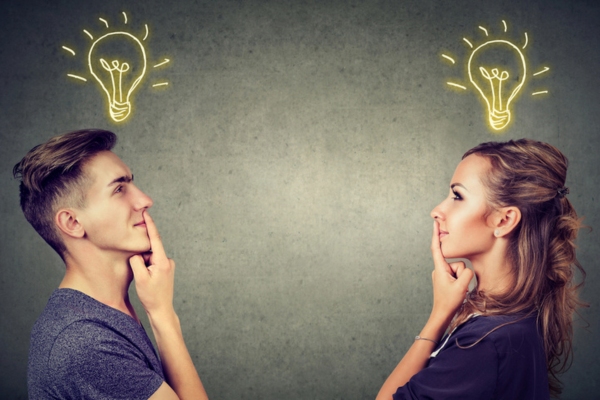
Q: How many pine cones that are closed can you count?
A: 0